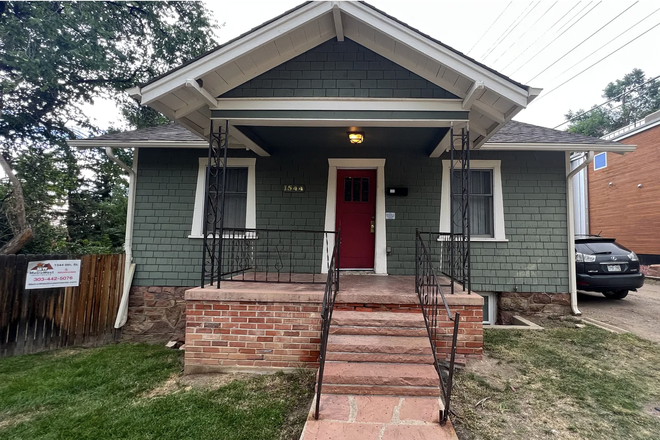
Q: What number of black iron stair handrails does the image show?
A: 2